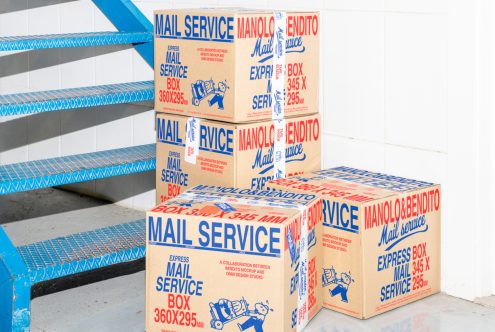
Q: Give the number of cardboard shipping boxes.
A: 4